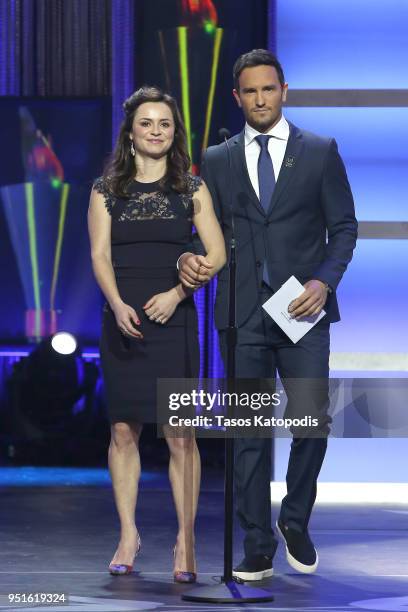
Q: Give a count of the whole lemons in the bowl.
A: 0